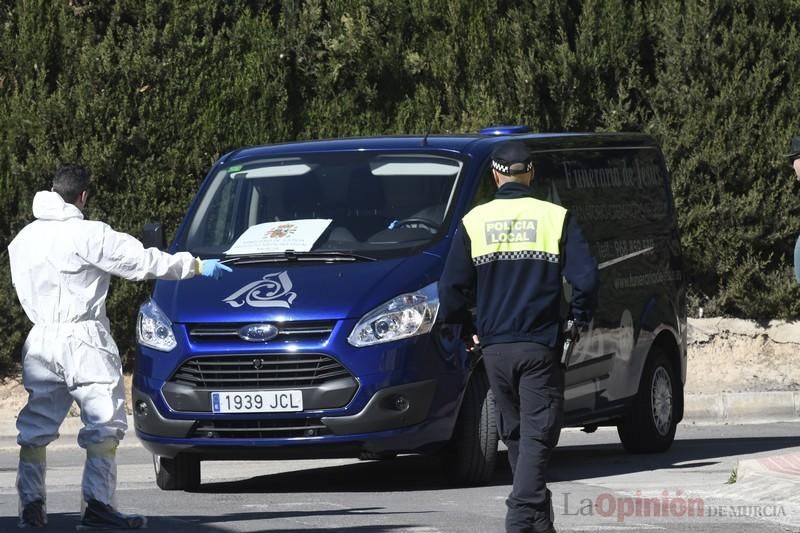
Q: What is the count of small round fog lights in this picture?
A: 2